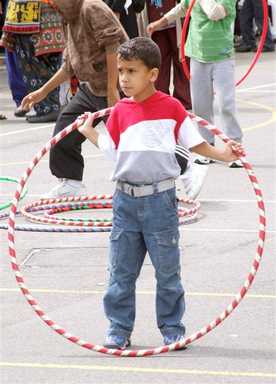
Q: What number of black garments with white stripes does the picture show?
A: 1